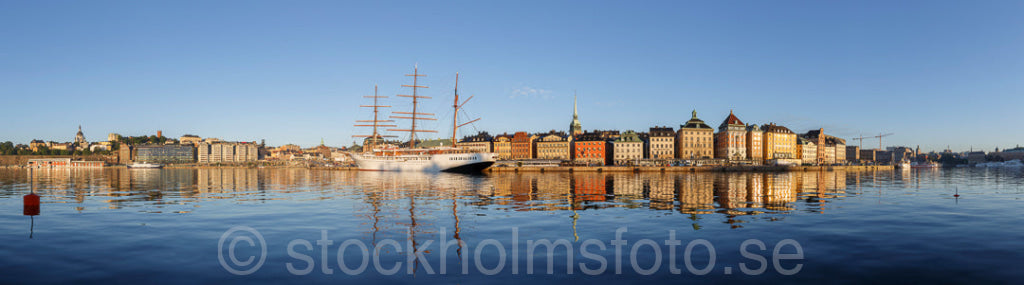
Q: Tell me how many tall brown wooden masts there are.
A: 3